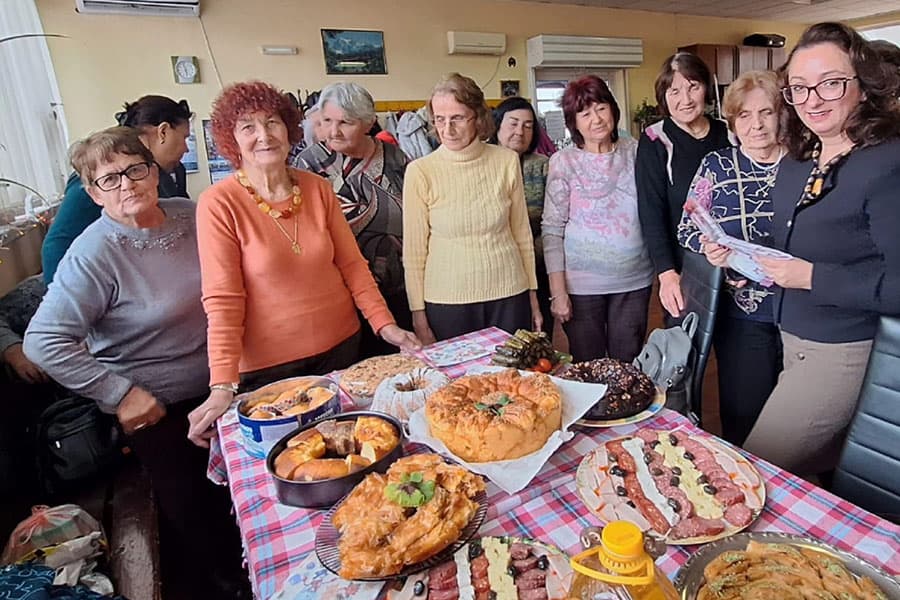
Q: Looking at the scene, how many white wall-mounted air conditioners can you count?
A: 2